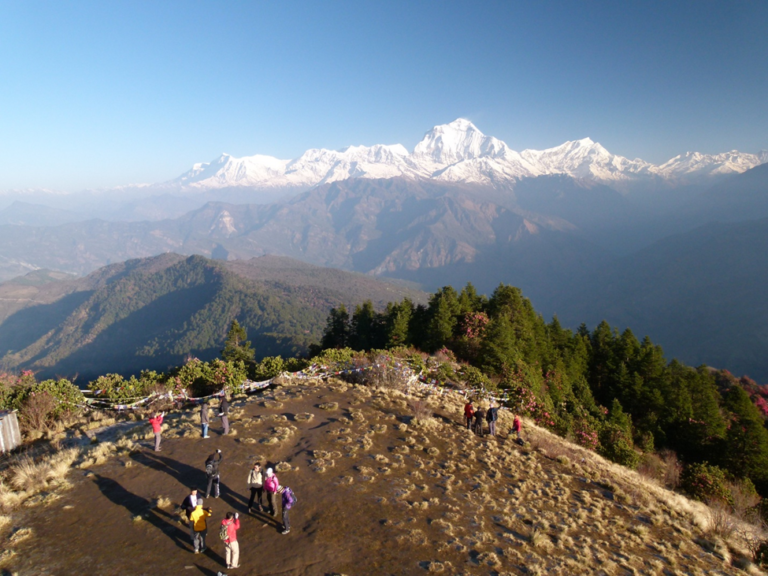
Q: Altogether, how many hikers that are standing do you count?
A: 14